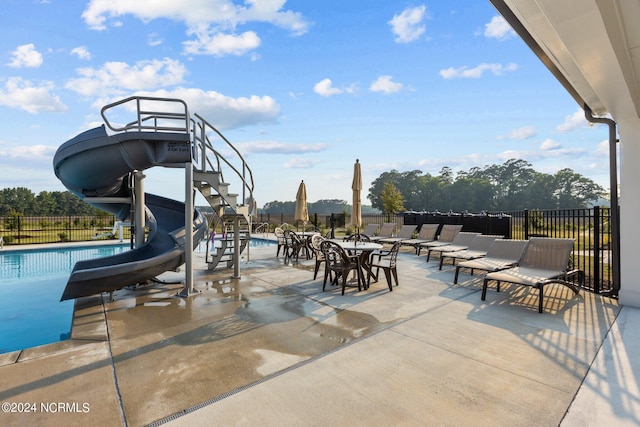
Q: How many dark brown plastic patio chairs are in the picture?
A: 8